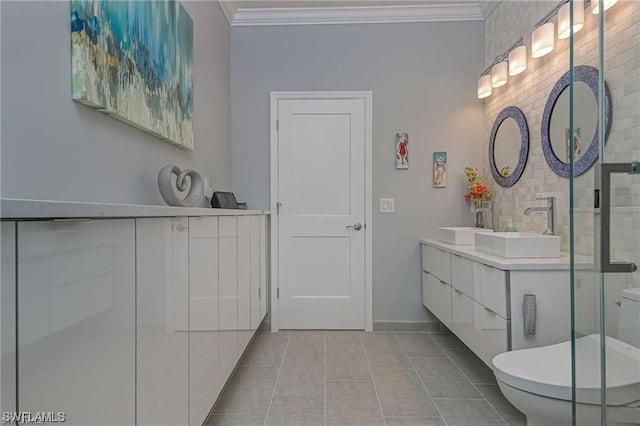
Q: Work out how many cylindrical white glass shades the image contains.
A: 6